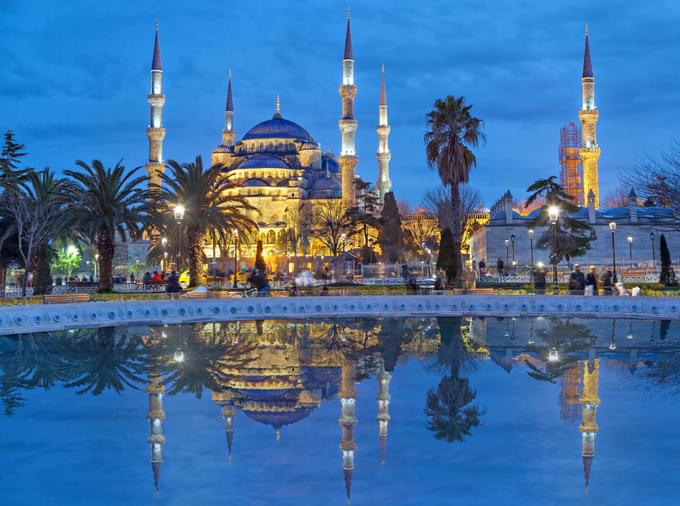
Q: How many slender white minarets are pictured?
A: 5